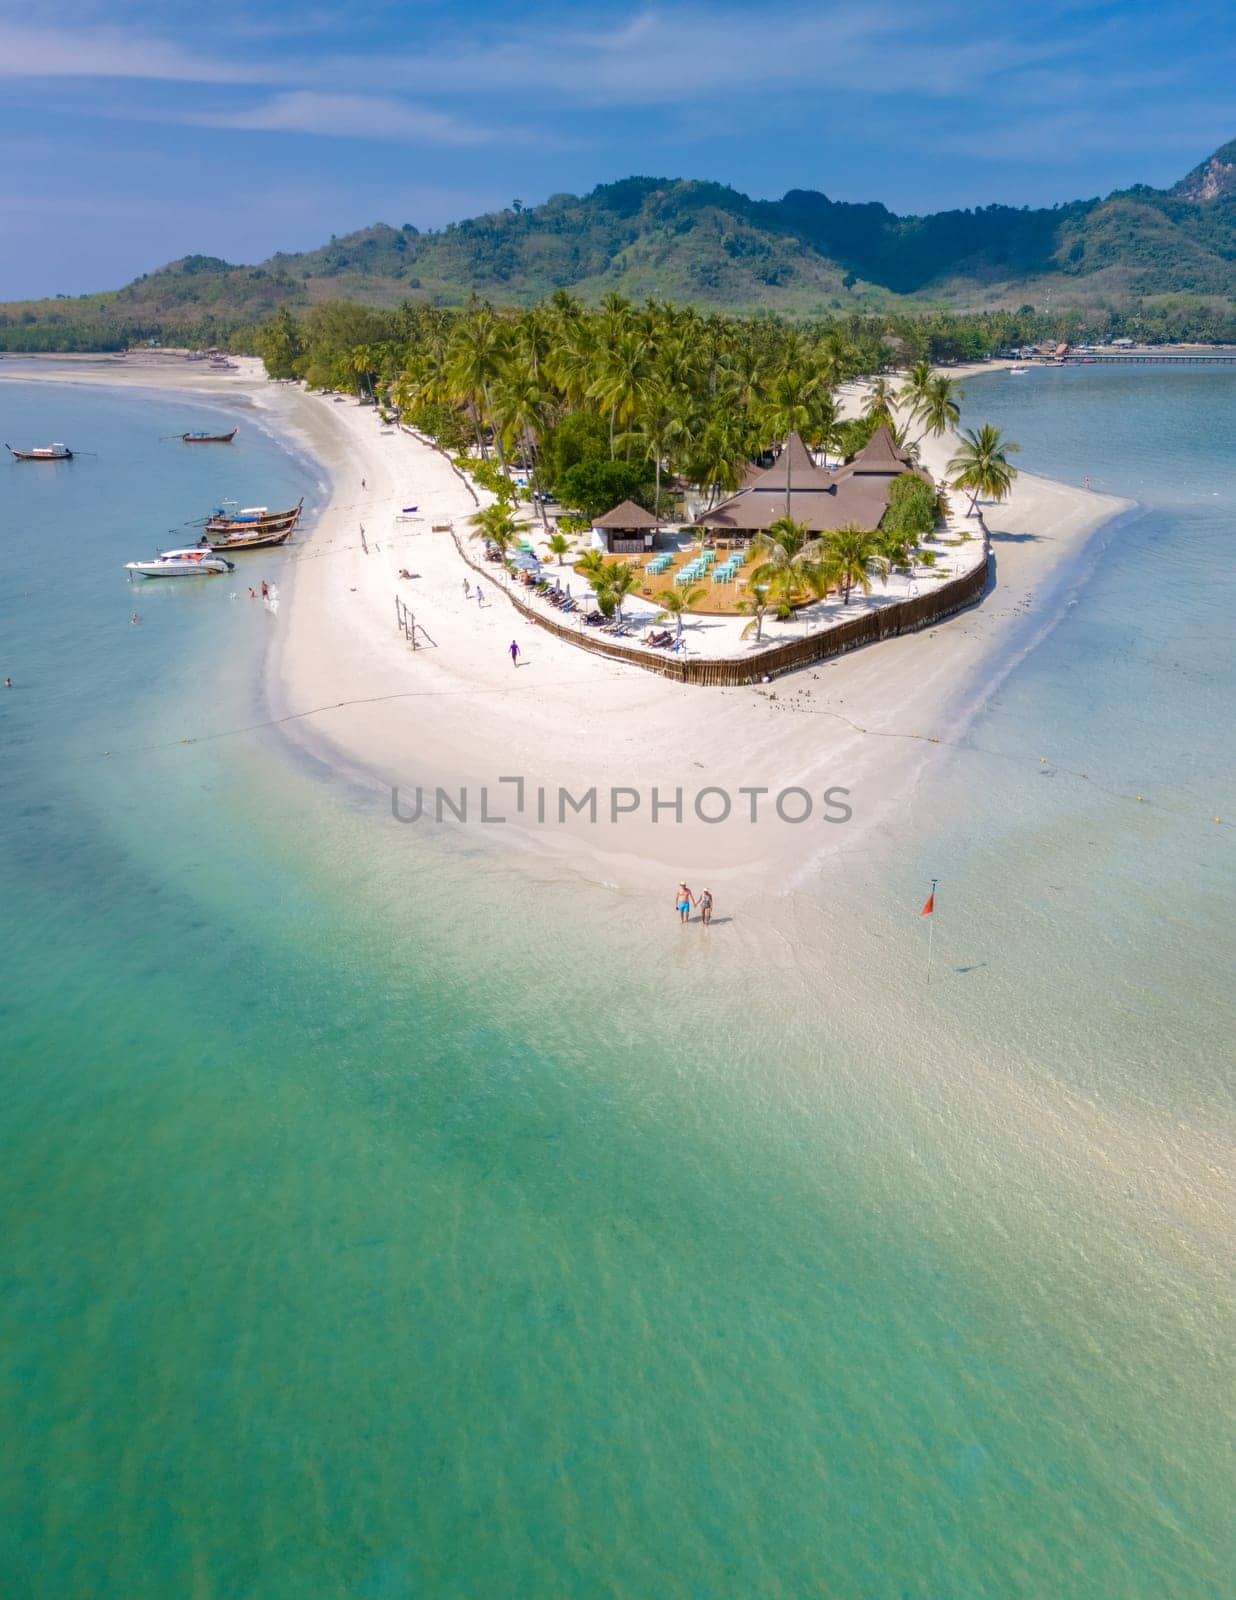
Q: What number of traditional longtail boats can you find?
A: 5